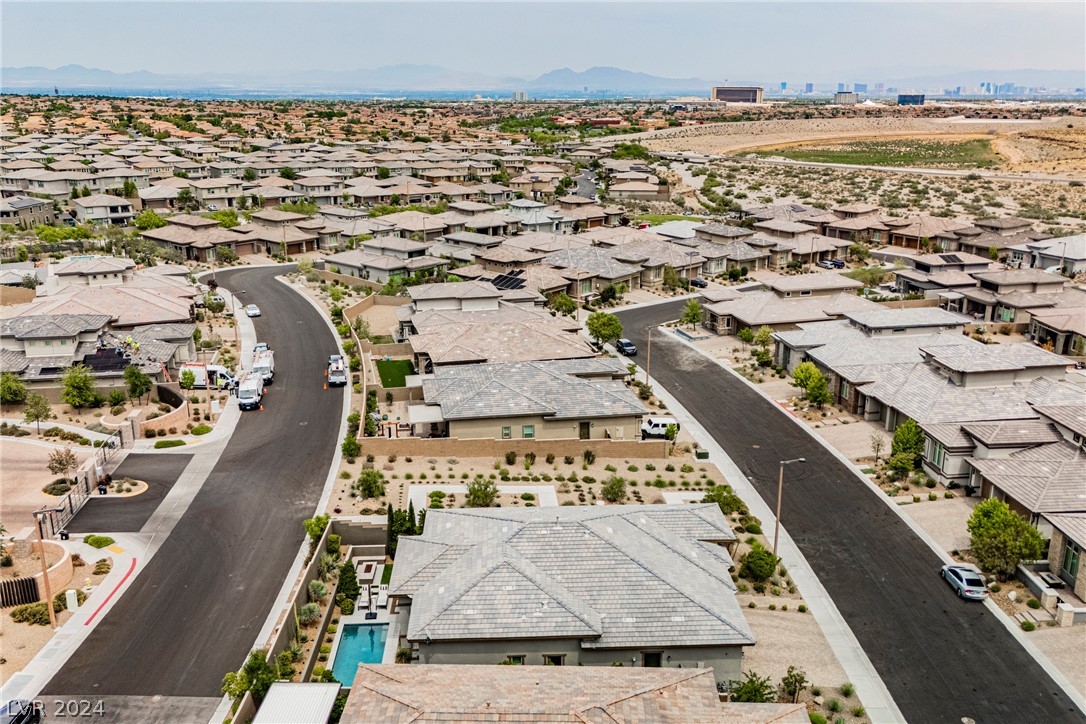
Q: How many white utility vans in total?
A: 3